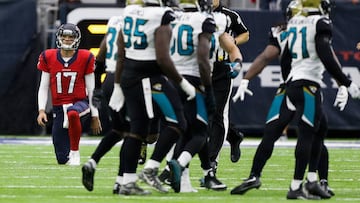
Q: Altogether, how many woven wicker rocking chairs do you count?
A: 0